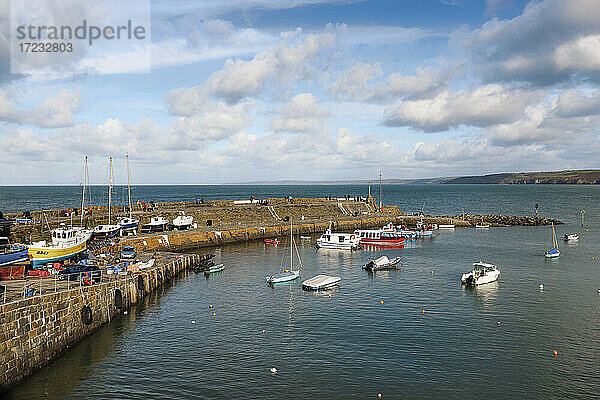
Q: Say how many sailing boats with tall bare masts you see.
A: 5